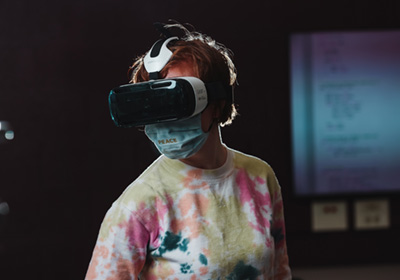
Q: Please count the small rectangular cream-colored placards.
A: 2